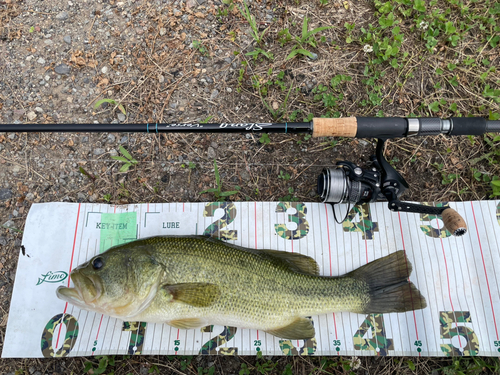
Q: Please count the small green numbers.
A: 6